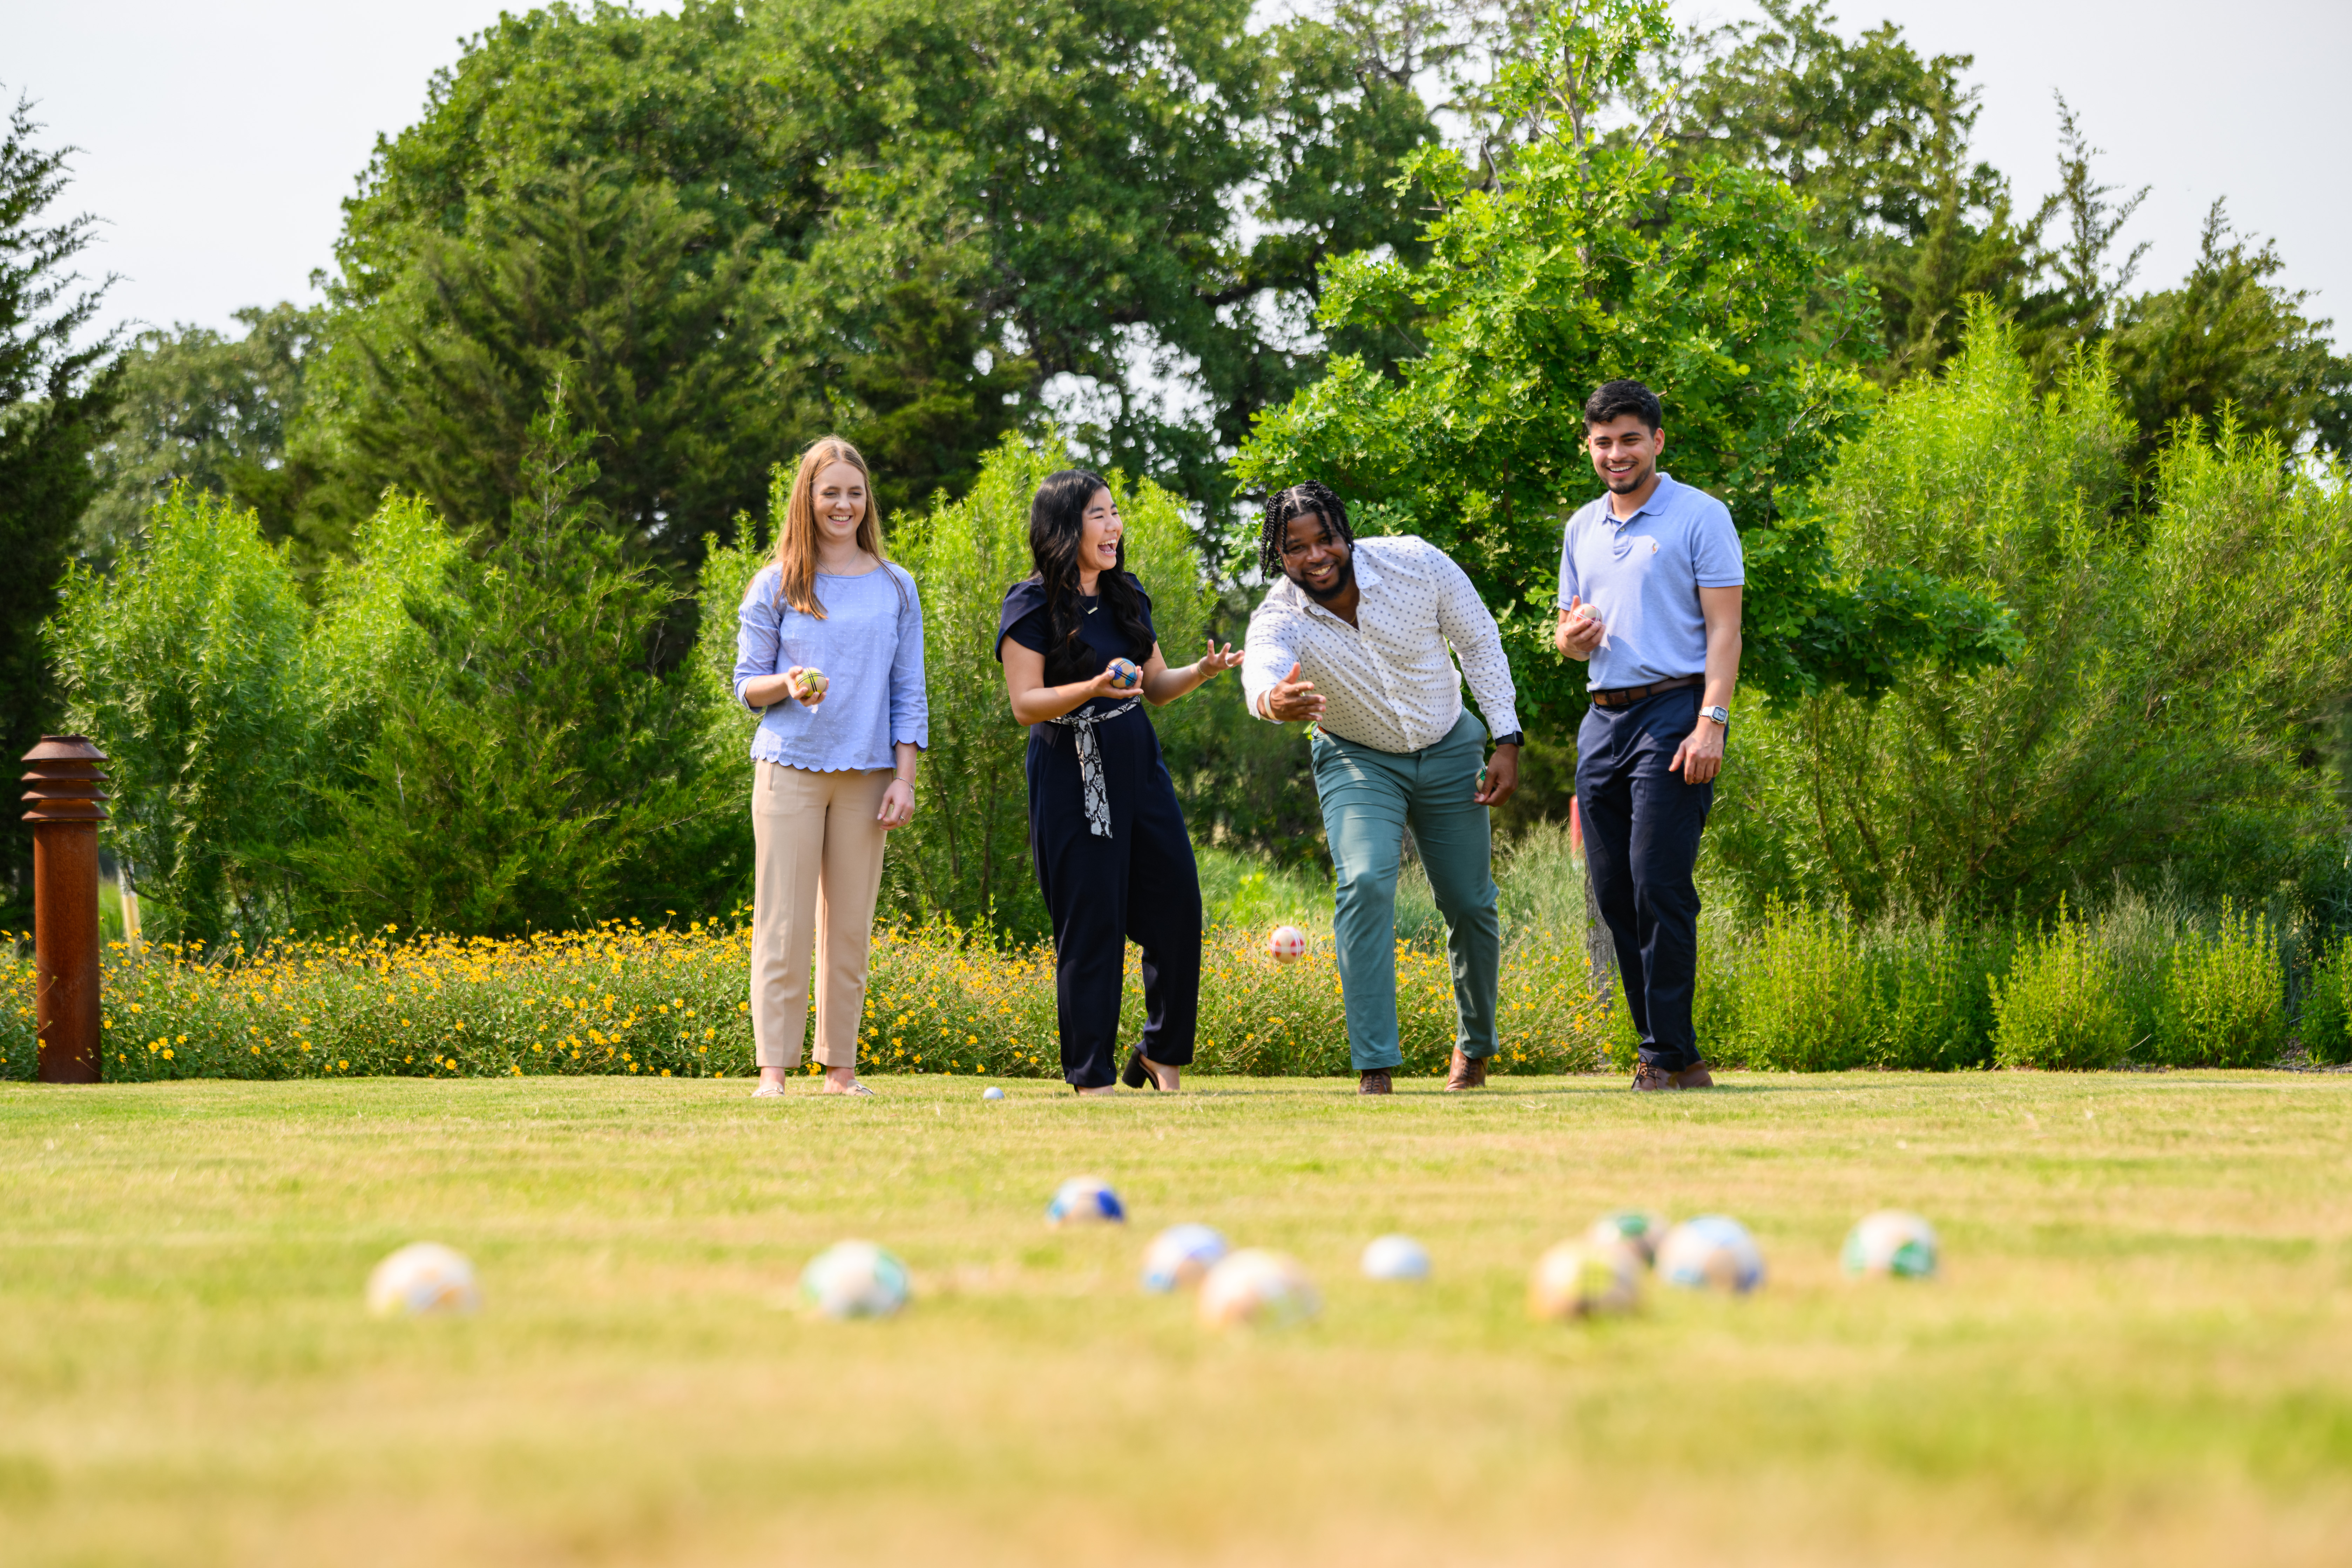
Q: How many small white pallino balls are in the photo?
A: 2